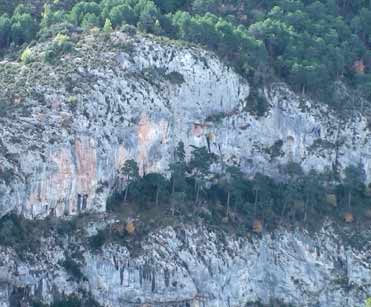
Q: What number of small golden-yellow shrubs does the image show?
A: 3